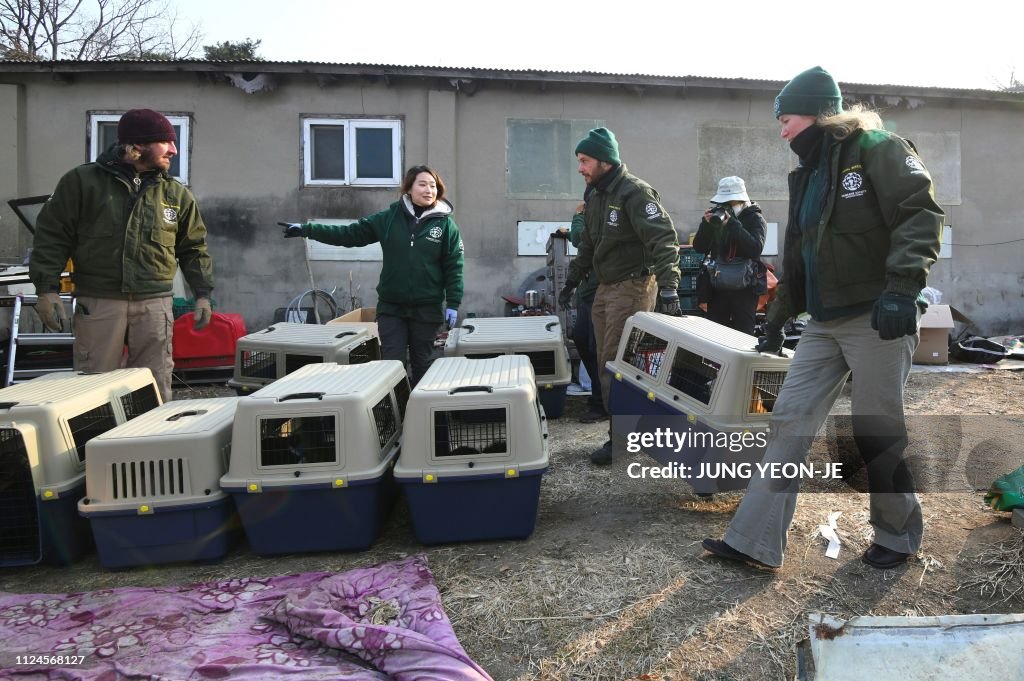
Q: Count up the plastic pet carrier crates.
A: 7